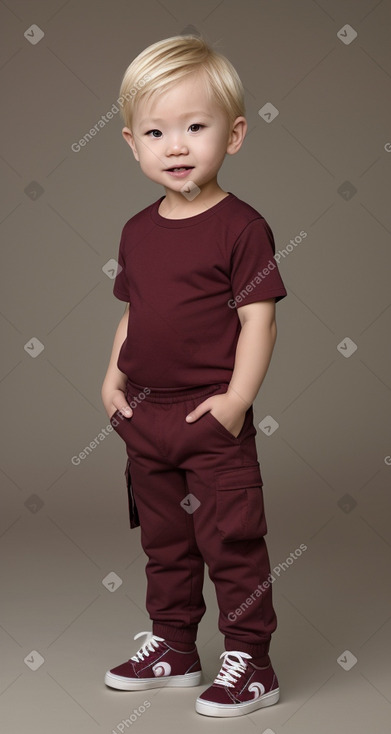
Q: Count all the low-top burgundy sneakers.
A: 2